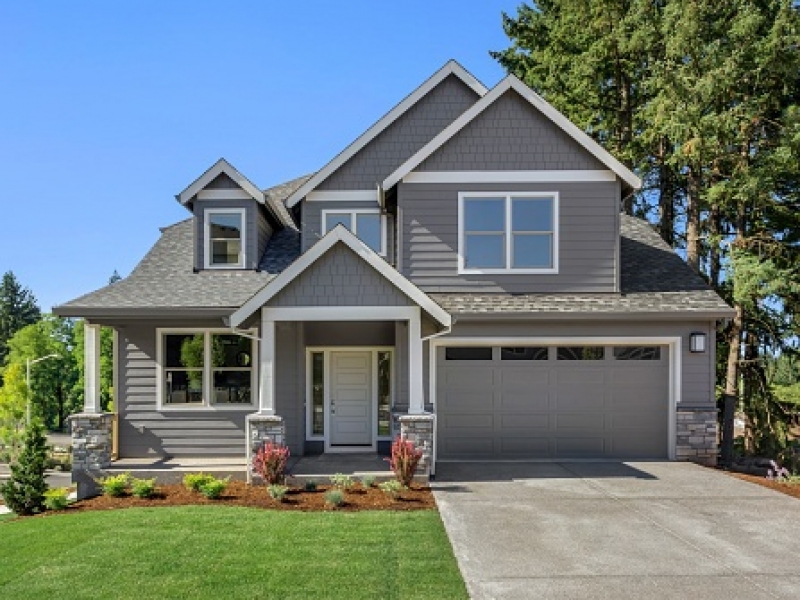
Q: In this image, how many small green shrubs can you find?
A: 11